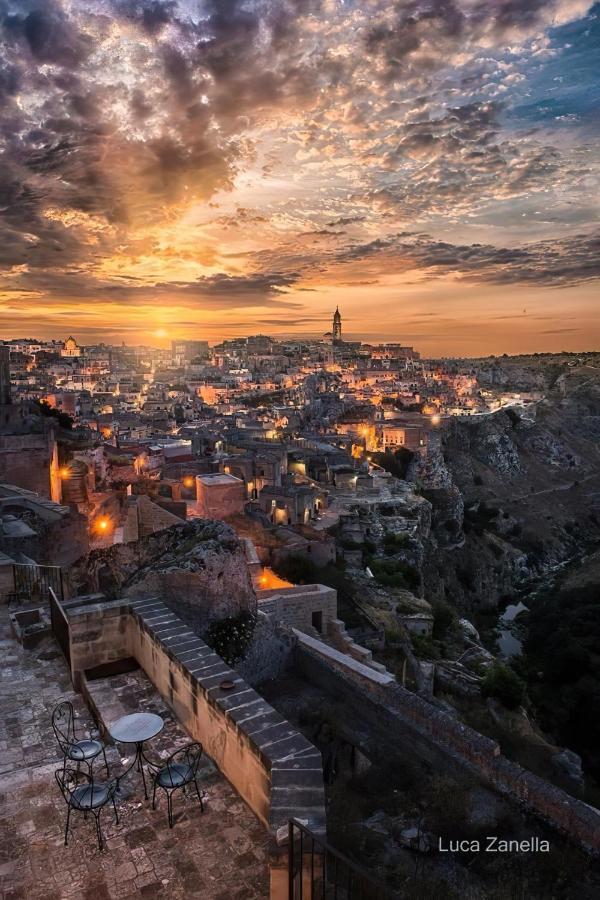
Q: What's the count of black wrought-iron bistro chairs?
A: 3